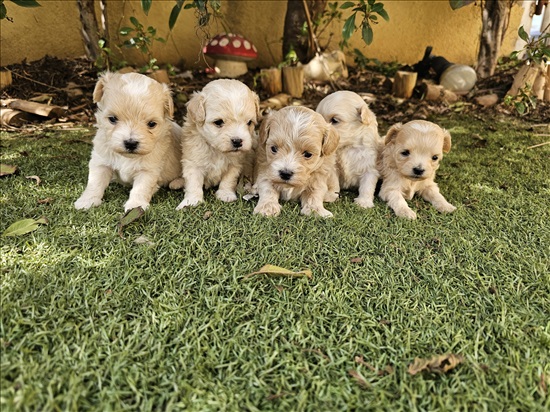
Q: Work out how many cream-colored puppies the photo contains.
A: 5